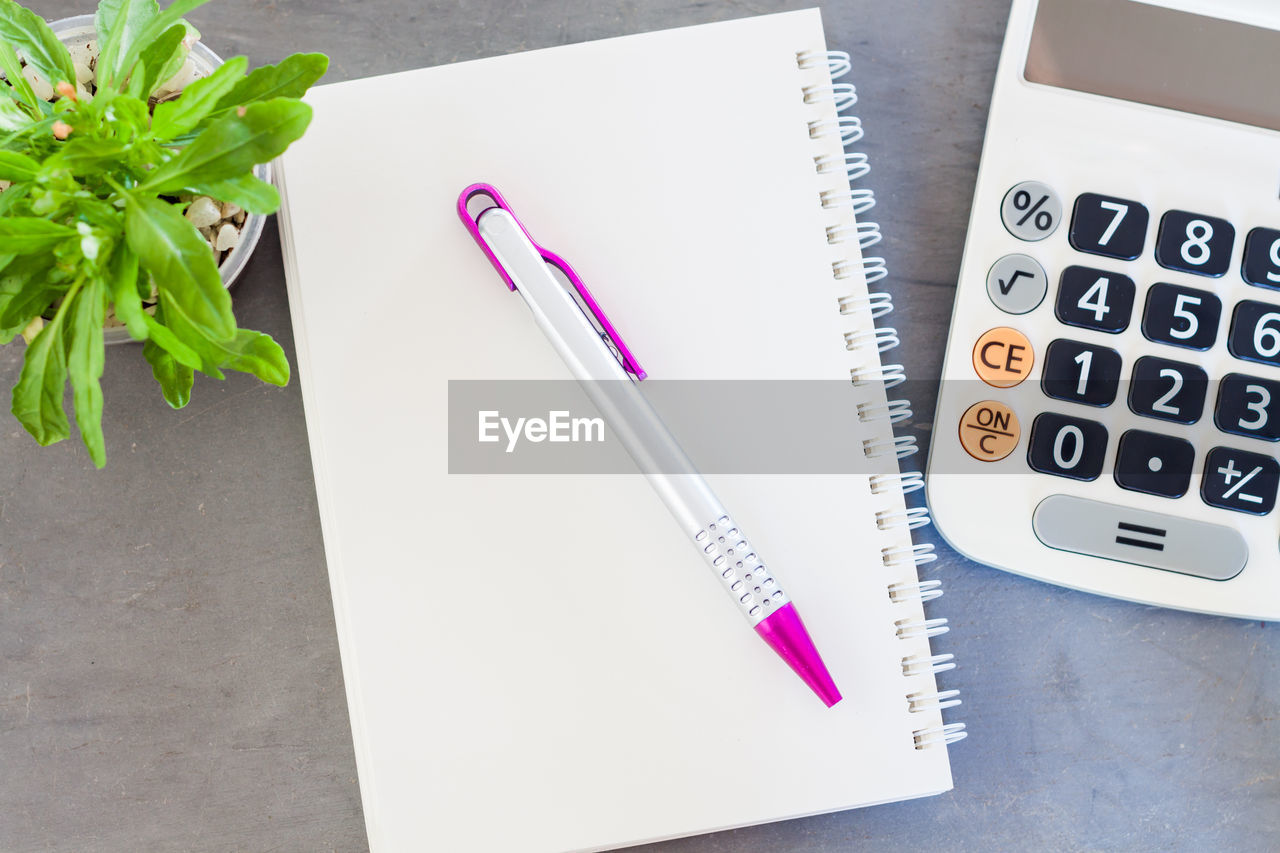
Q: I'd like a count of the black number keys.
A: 10